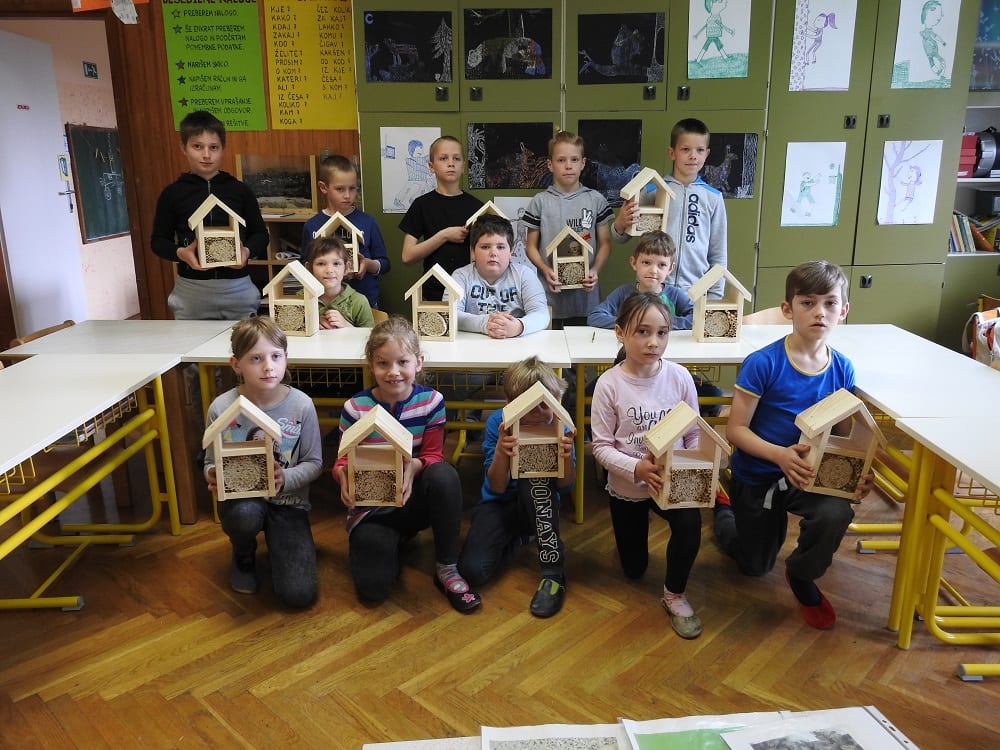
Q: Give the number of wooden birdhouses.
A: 13